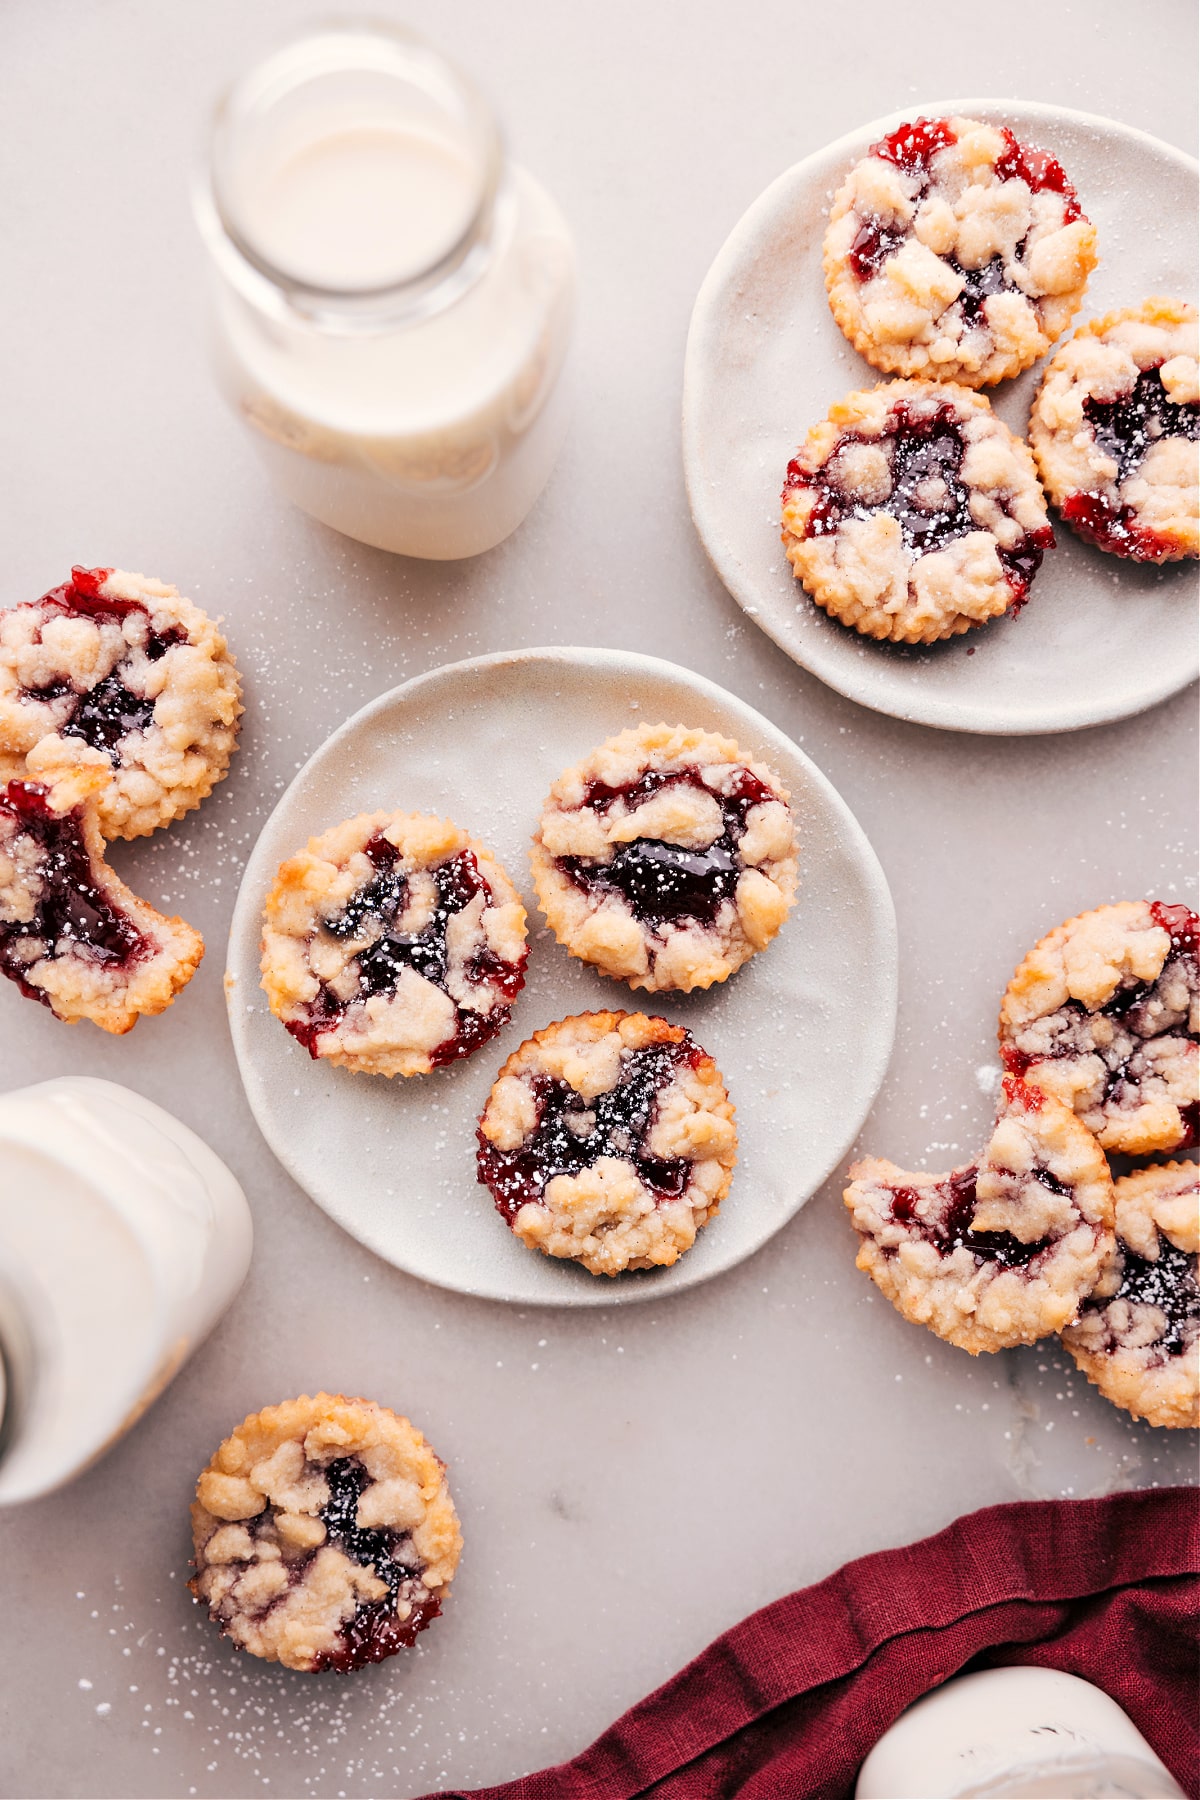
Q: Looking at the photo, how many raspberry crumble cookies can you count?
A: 12